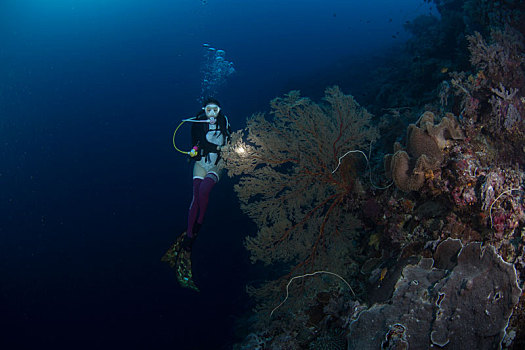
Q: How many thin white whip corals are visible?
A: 3